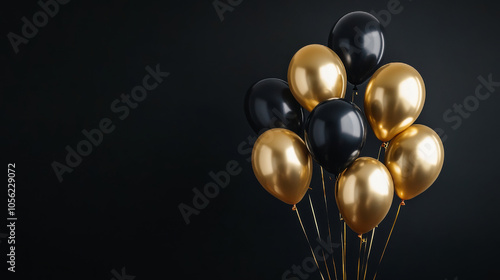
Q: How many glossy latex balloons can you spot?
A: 8